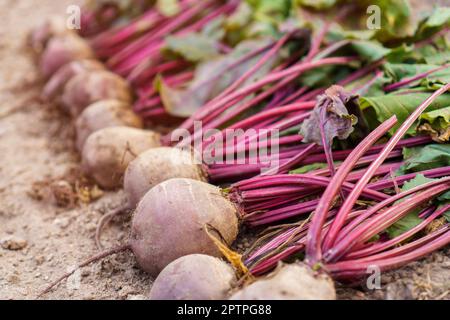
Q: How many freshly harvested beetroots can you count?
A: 10